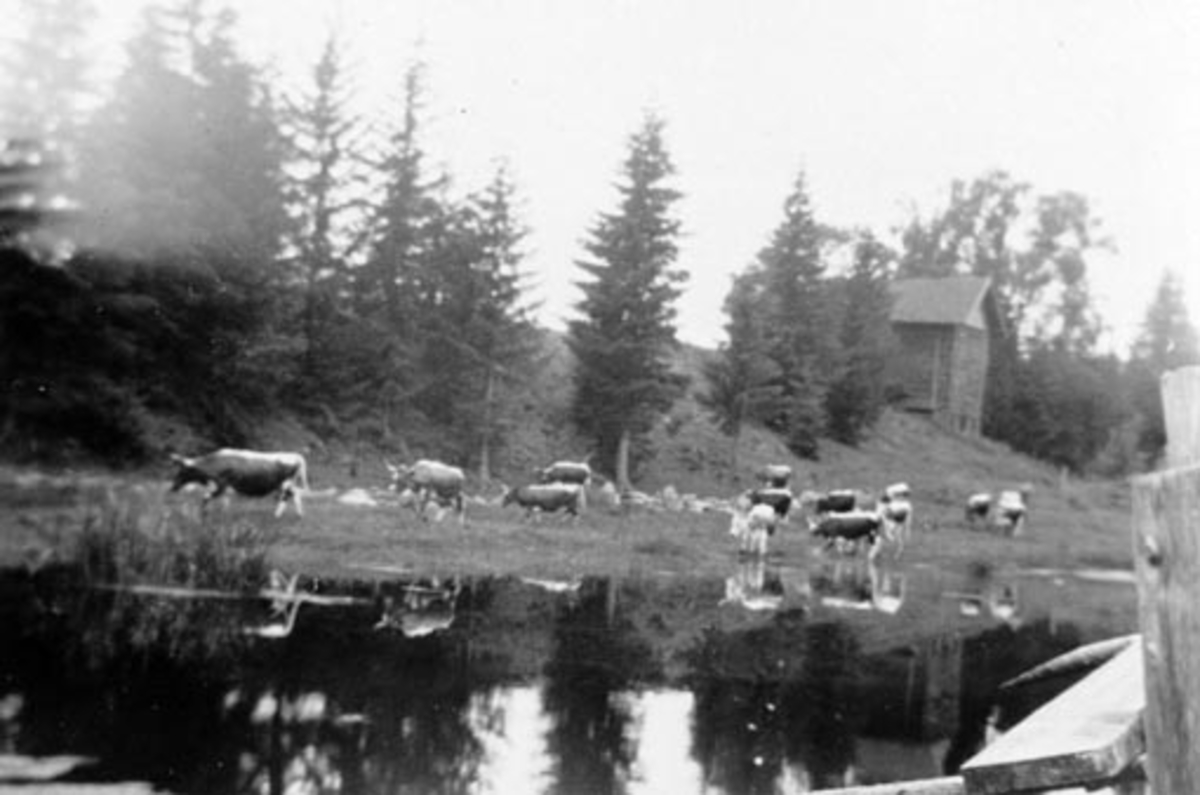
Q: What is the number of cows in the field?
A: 13